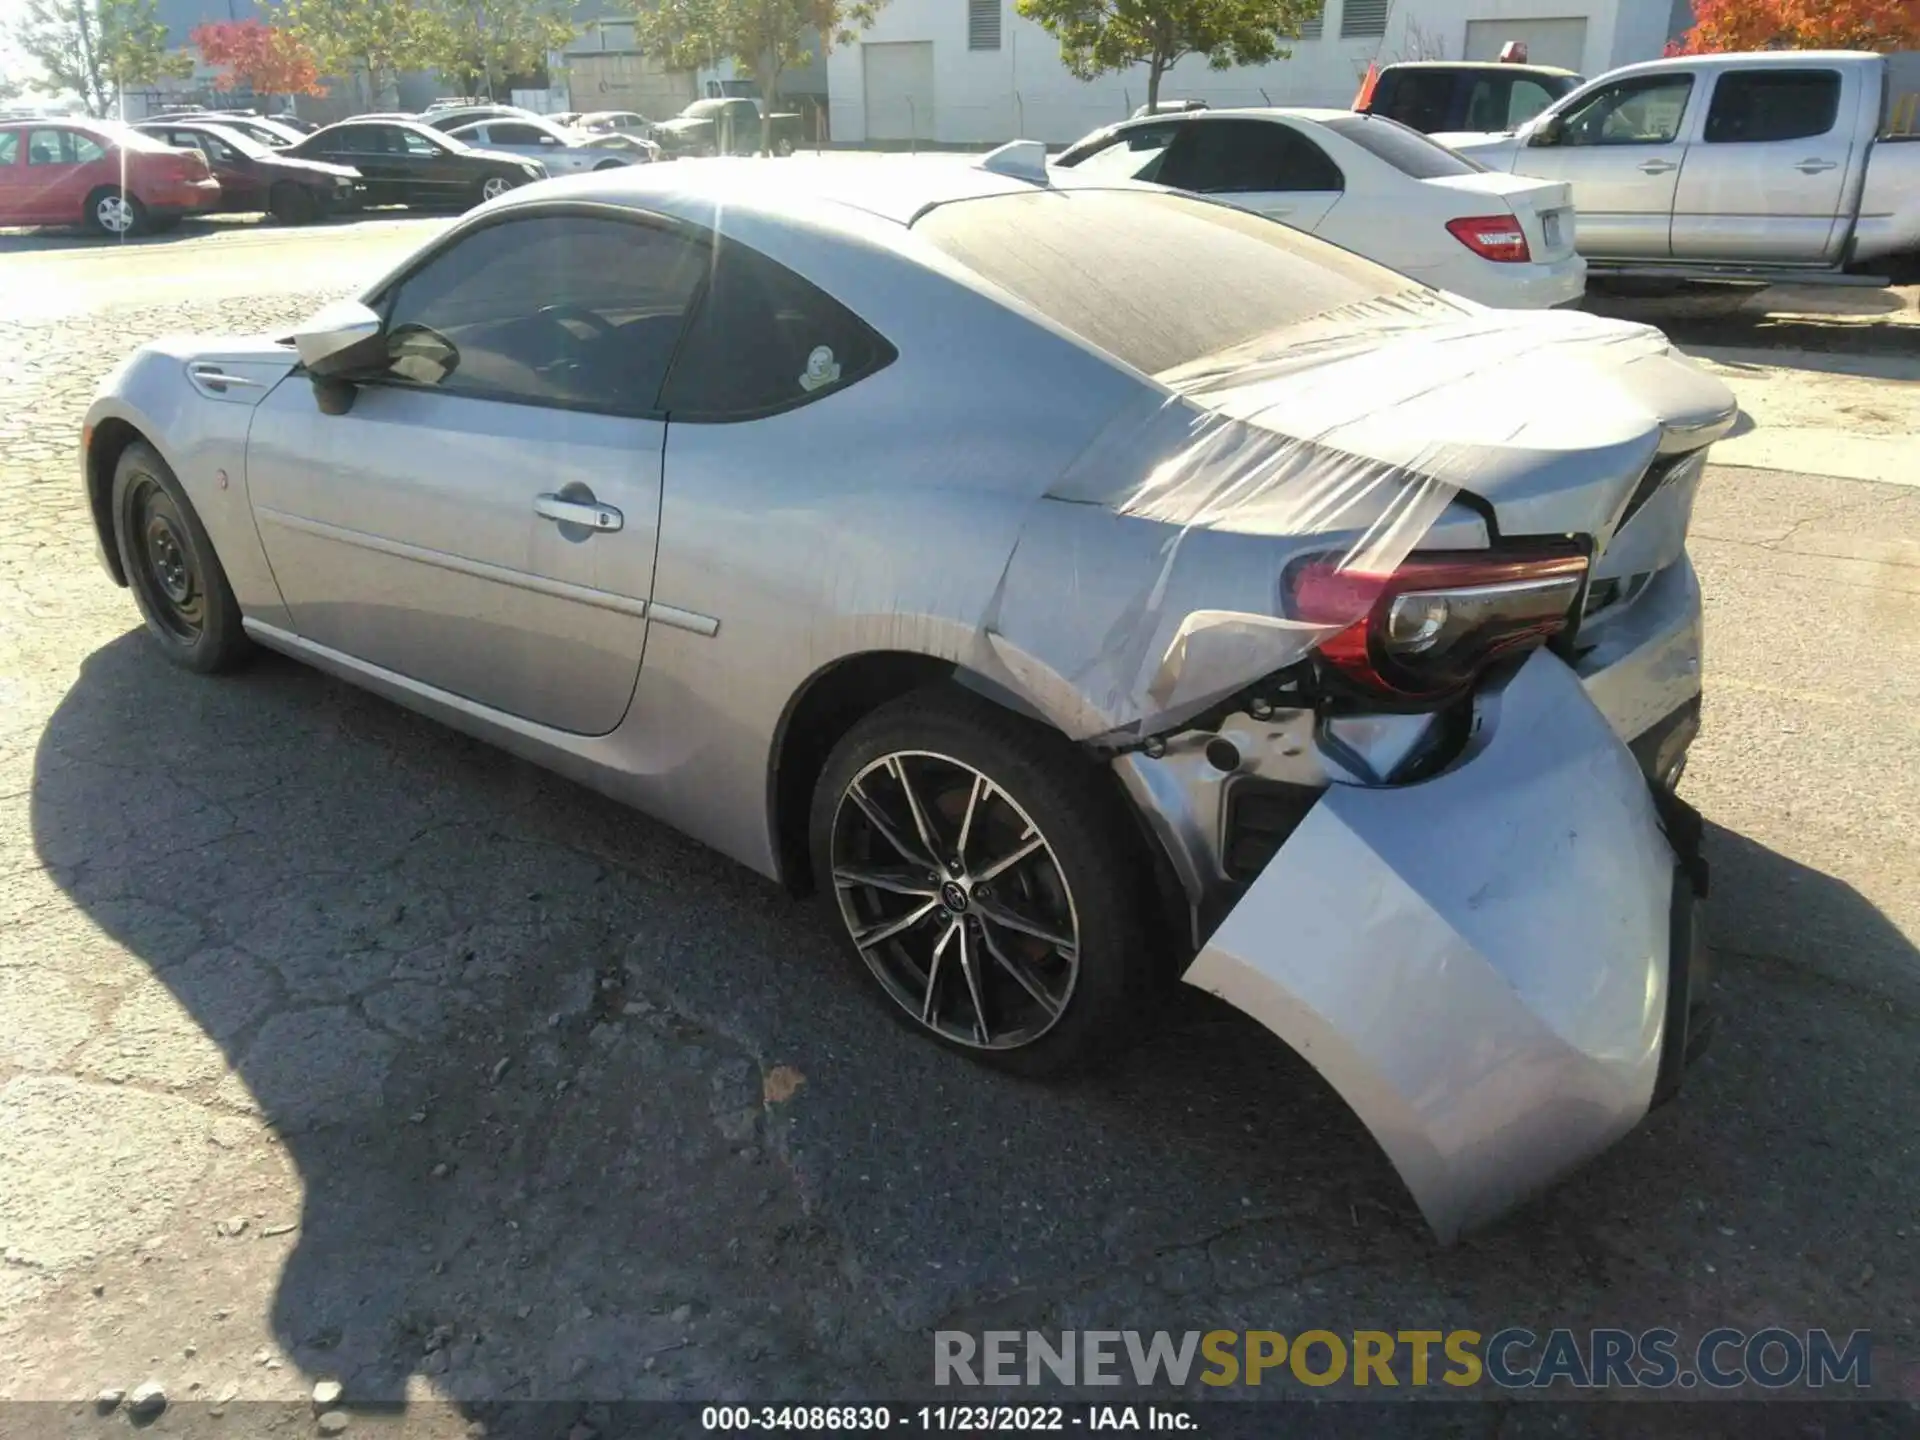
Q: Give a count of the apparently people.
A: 0